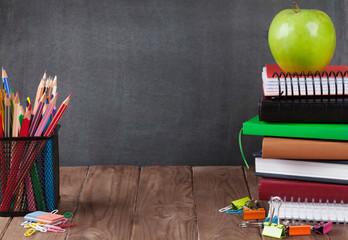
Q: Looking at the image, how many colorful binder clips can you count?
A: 6